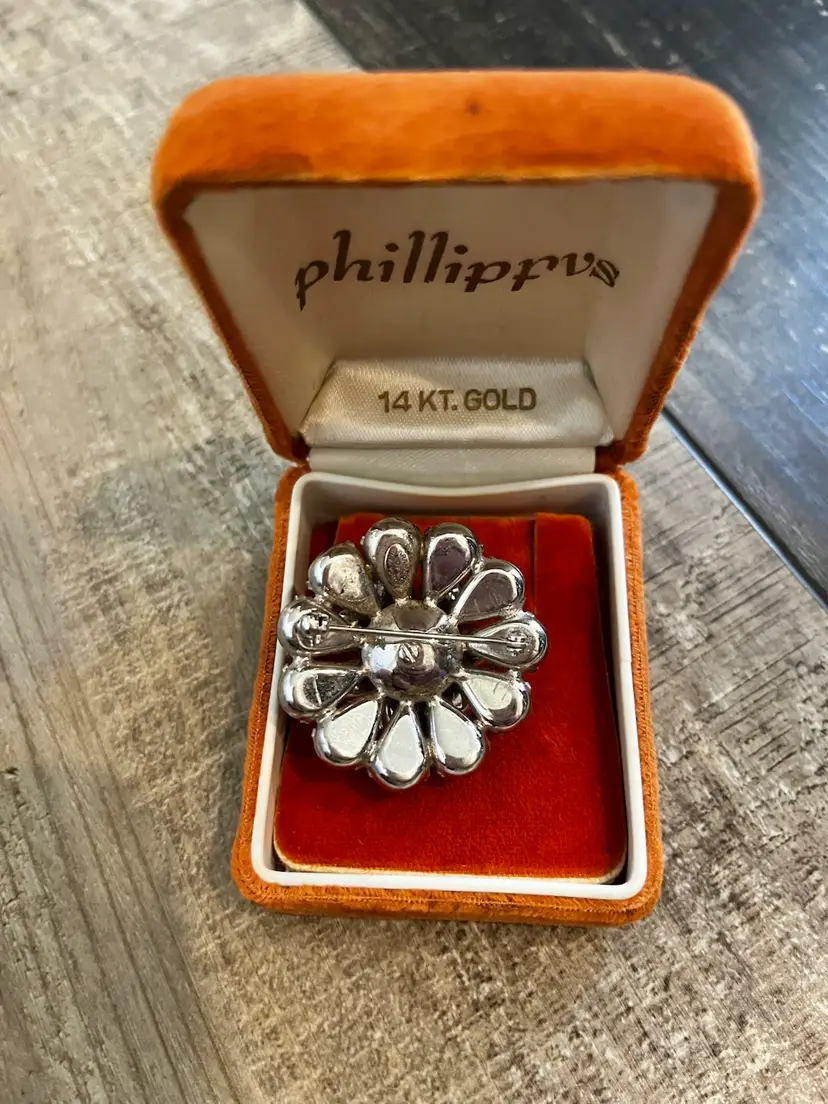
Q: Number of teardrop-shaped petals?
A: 11